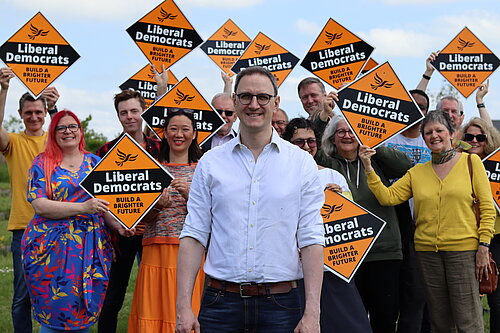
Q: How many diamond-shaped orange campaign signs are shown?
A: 13